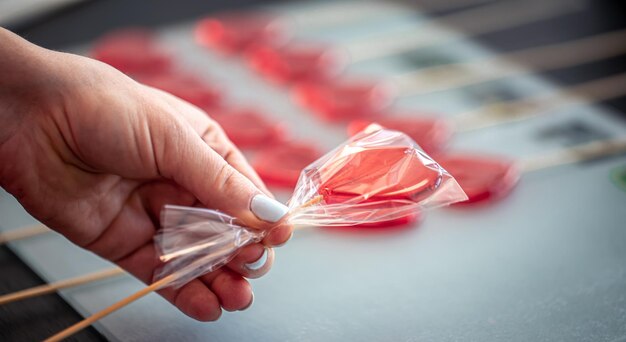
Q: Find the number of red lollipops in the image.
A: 11